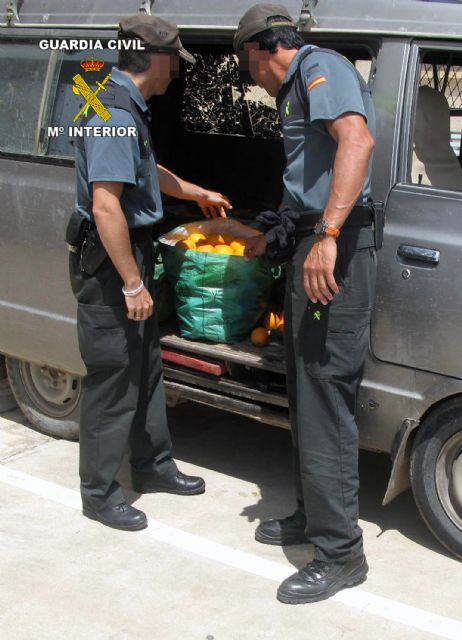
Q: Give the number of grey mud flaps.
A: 1